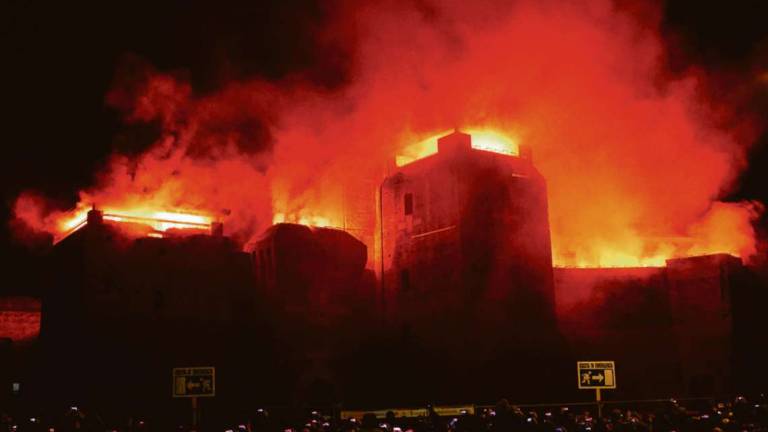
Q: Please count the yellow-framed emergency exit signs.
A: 2